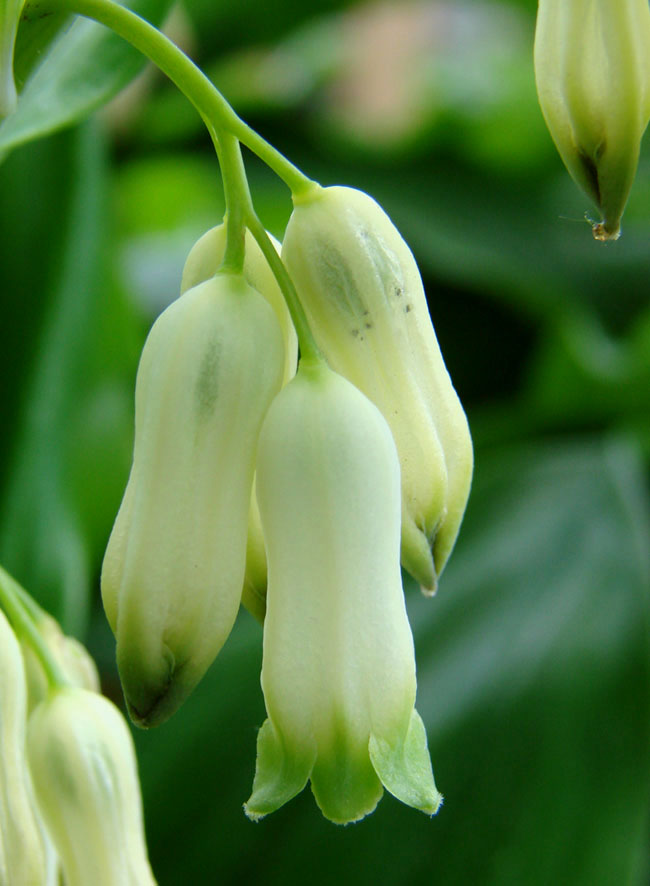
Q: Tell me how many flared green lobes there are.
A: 3